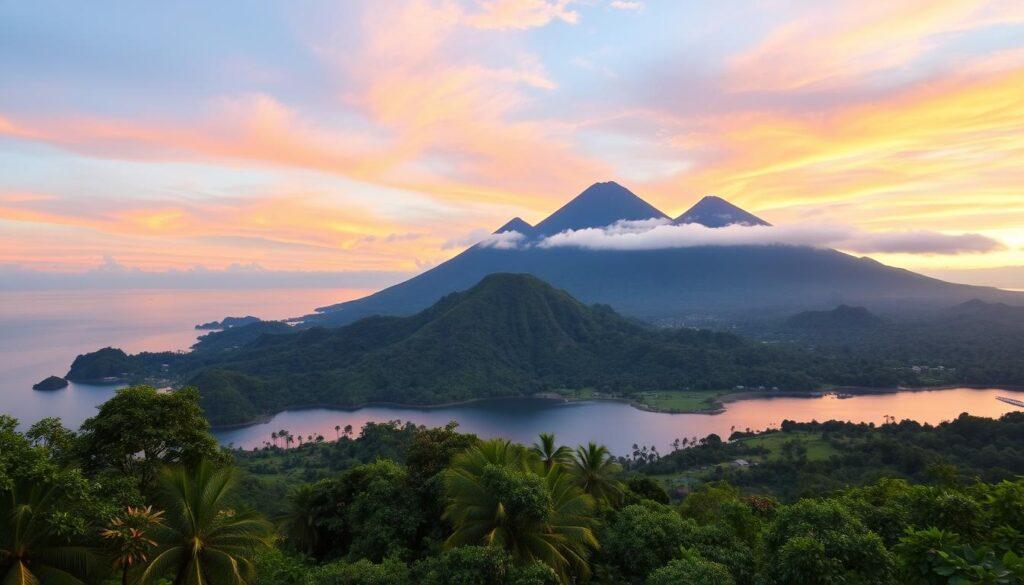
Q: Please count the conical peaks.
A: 3